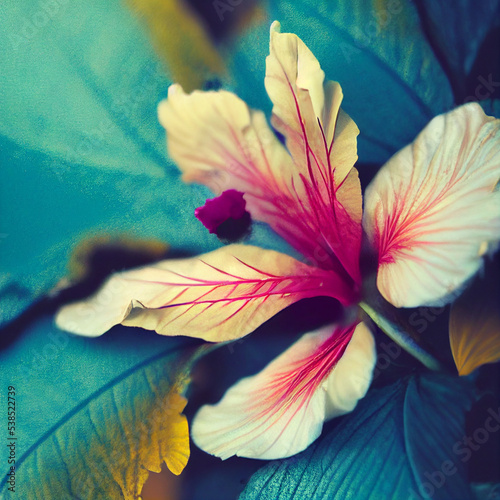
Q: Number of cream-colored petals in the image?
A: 5